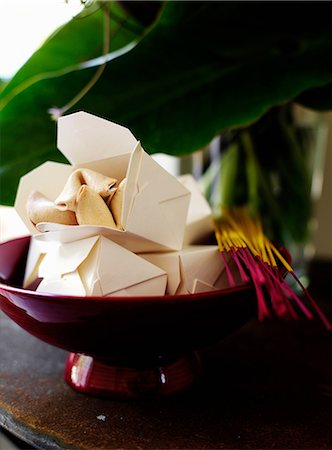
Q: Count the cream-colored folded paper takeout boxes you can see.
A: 4